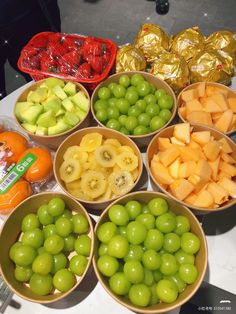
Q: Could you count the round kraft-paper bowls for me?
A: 7